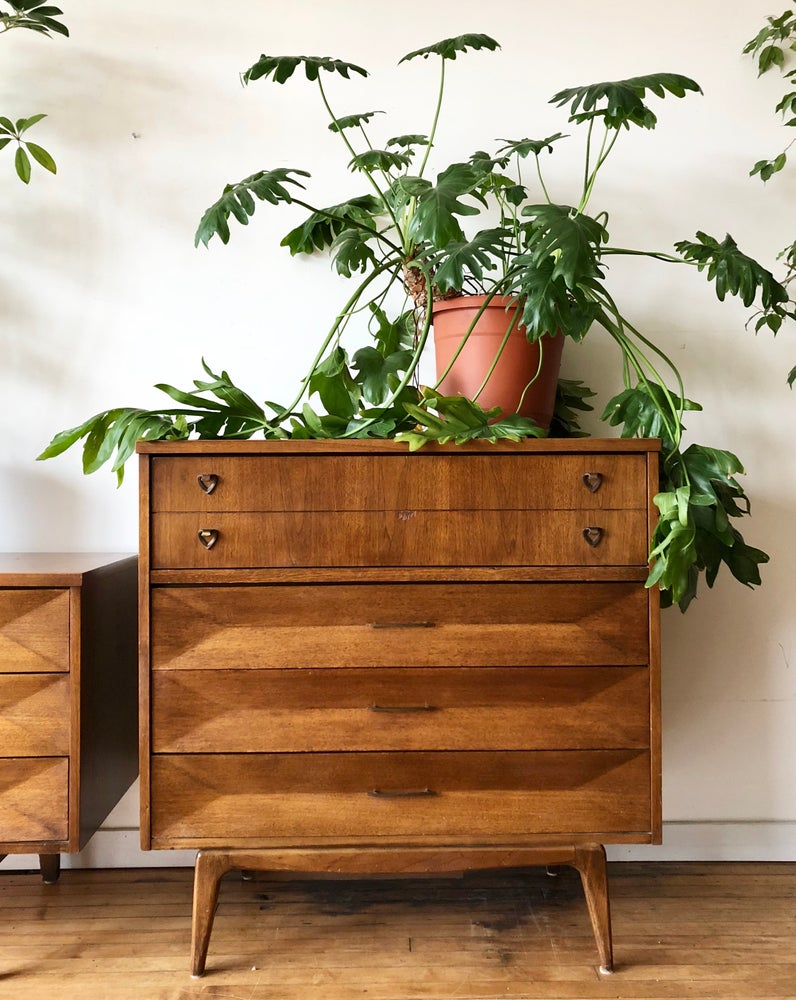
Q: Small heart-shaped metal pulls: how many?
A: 4